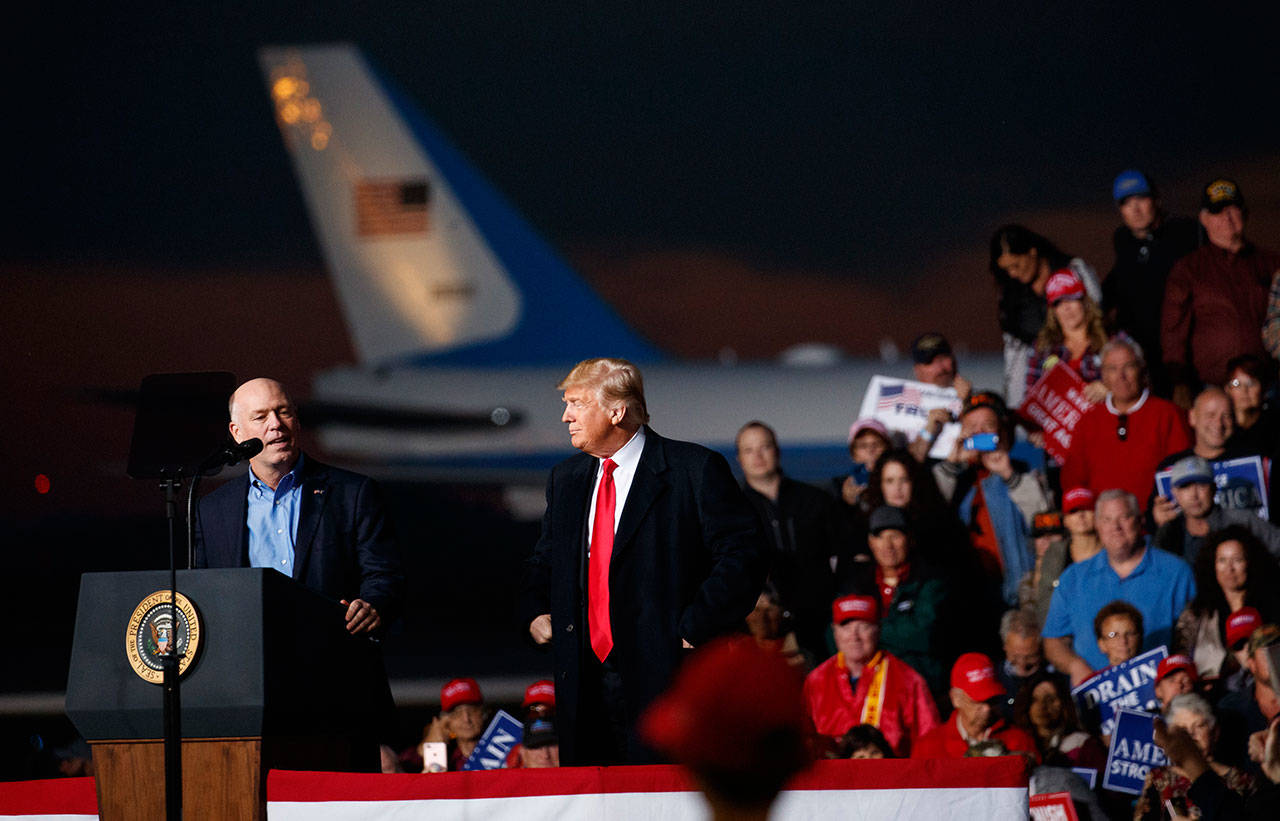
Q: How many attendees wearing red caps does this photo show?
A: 9